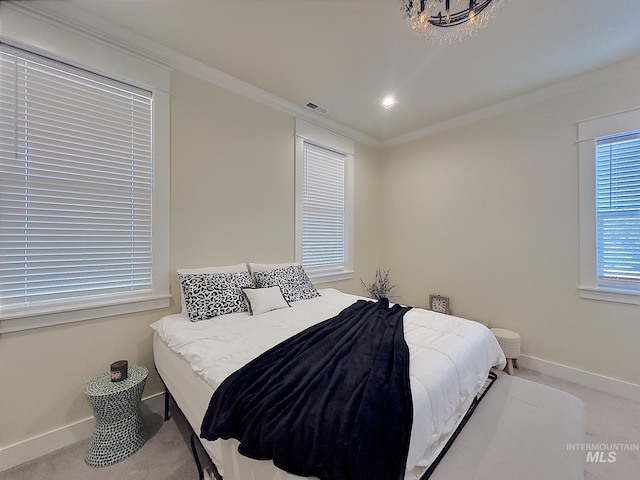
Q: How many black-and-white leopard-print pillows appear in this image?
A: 2